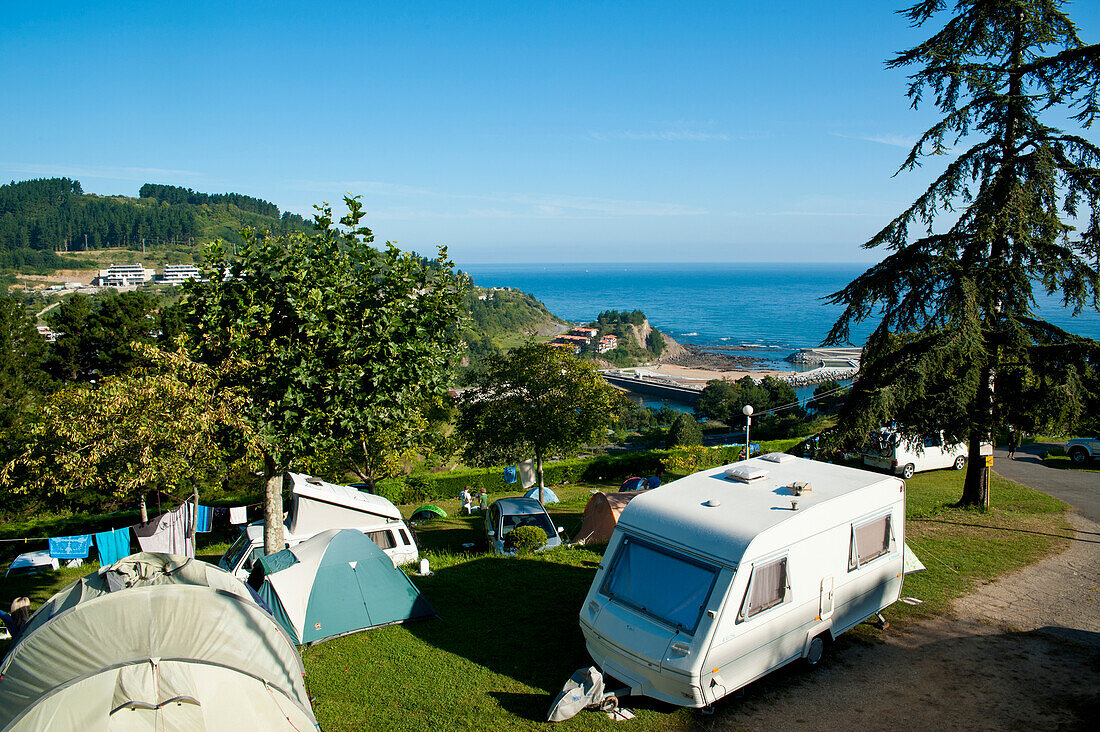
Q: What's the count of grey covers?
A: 1